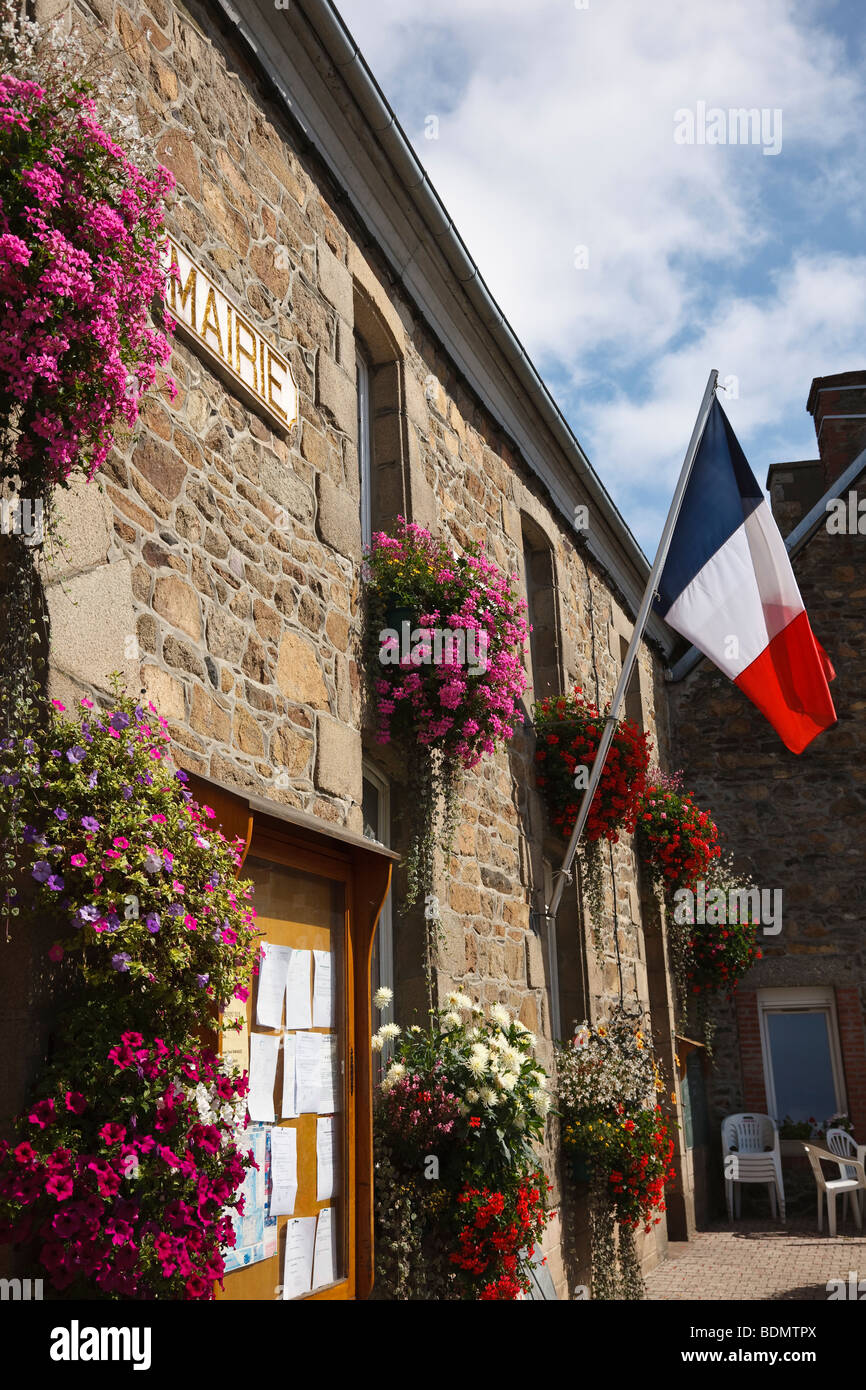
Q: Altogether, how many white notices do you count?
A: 11